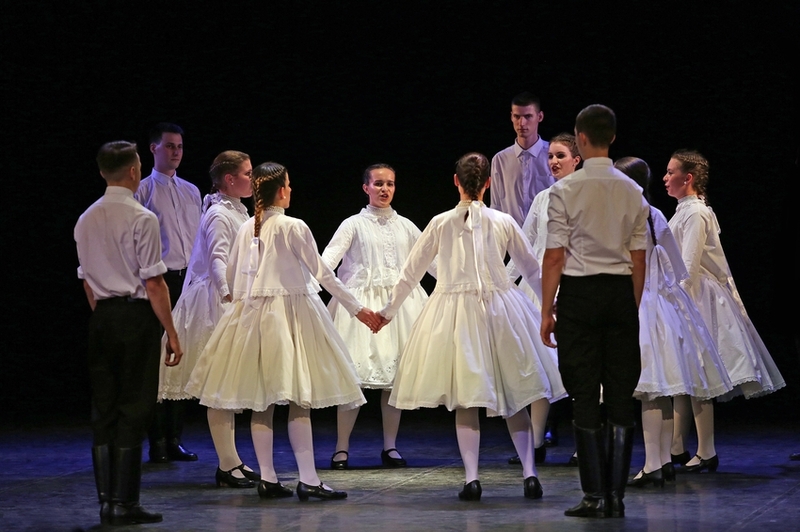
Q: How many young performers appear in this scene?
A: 11